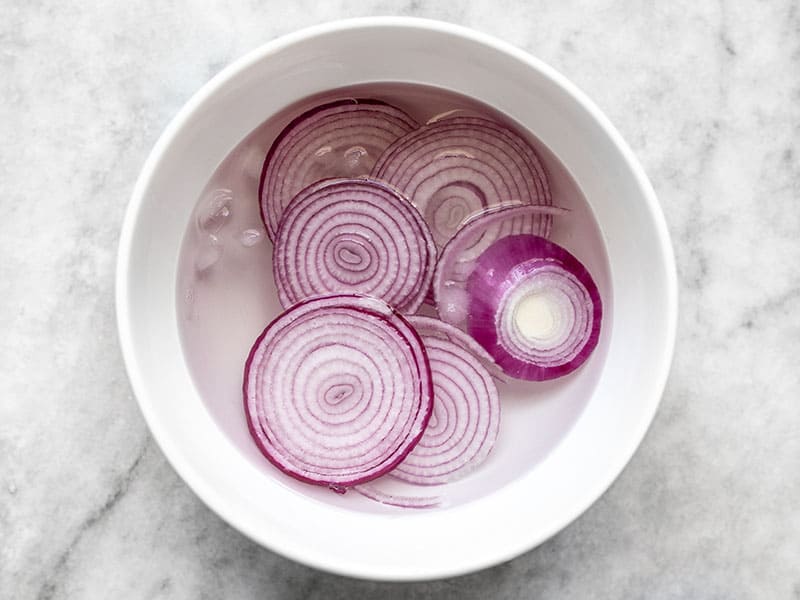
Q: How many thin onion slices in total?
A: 5